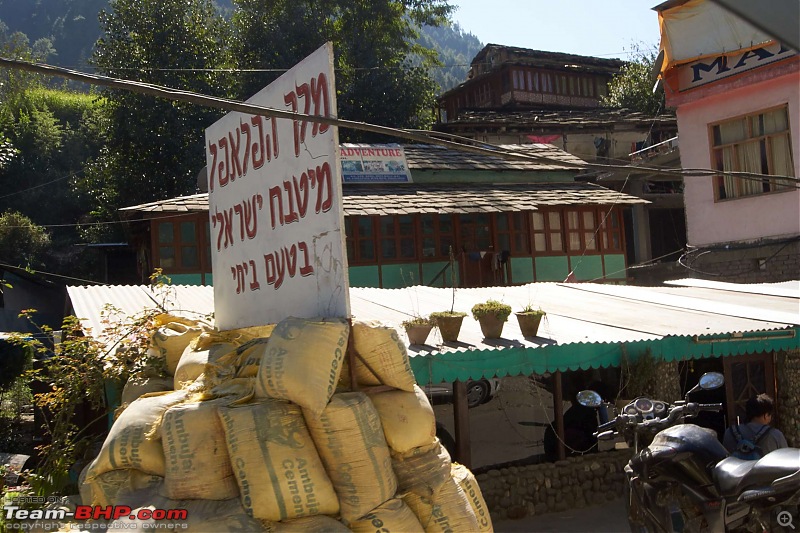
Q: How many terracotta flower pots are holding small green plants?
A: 4